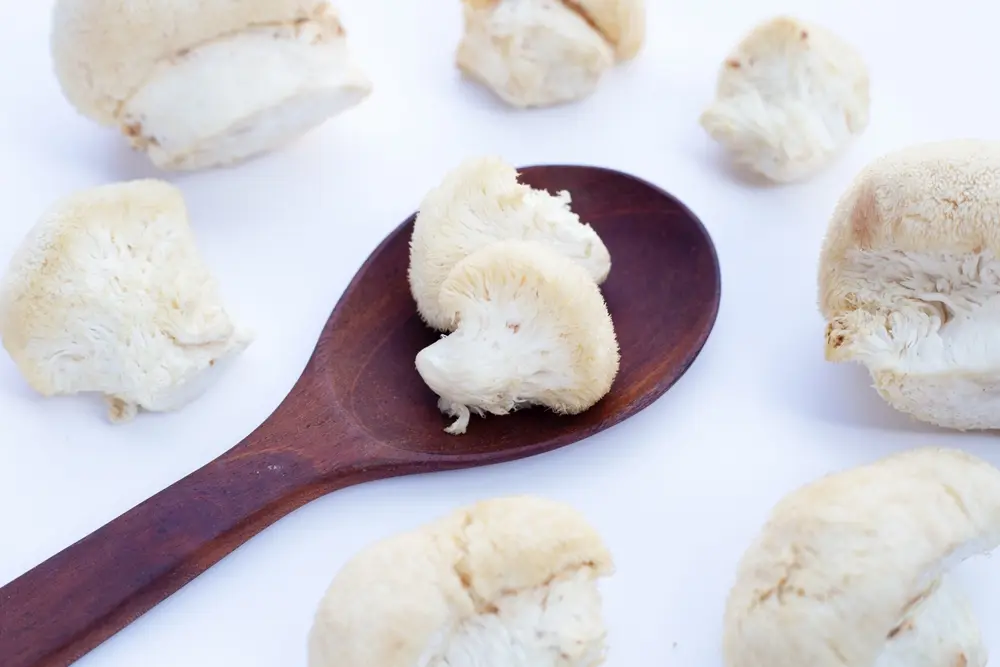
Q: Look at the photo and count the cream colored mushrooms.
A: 9